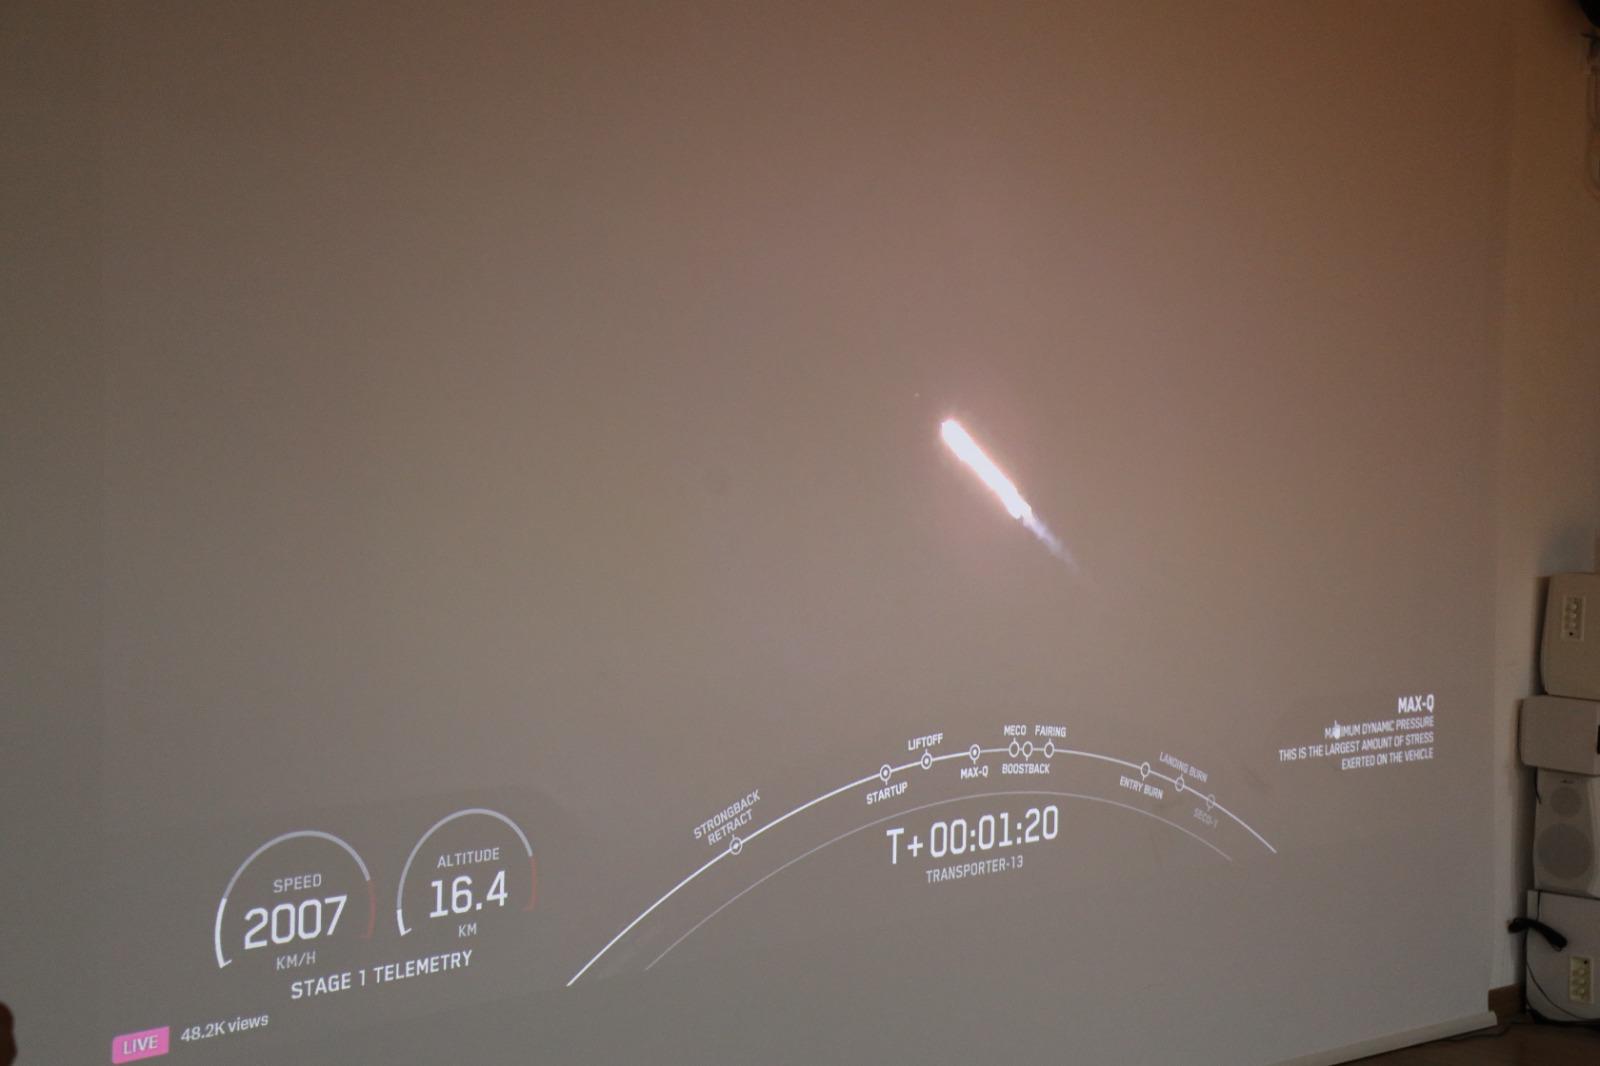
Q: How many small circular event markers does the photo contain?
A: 10